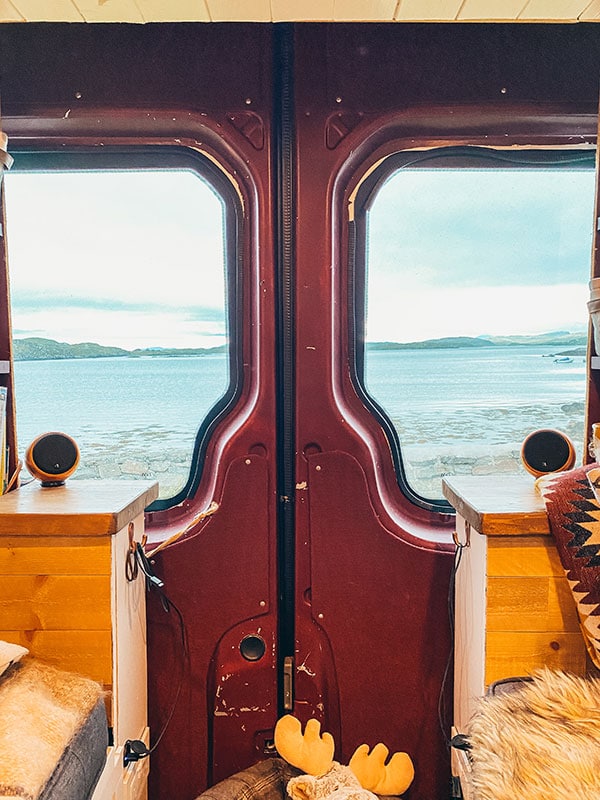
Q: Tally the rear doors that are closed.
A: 2